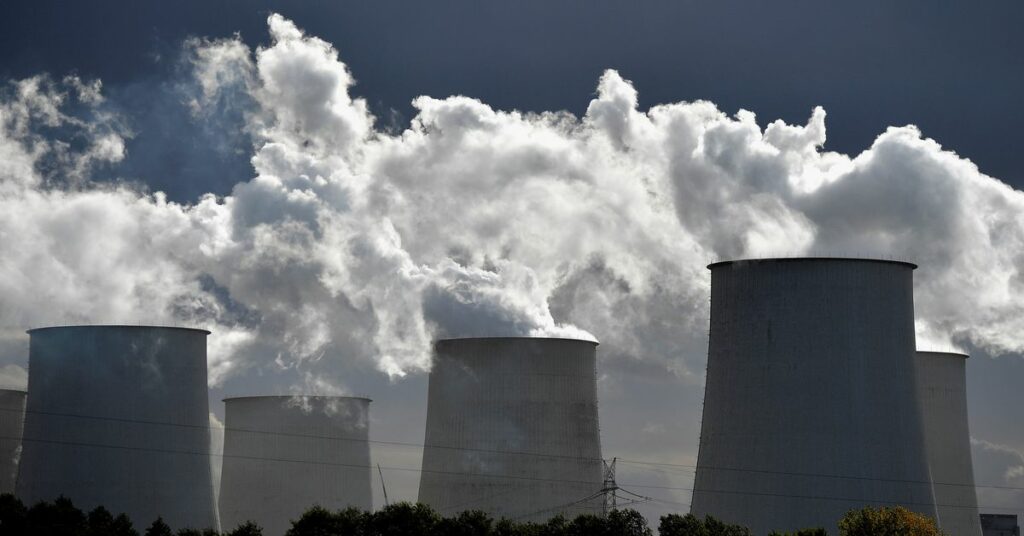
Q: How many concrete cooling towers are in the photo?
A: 6